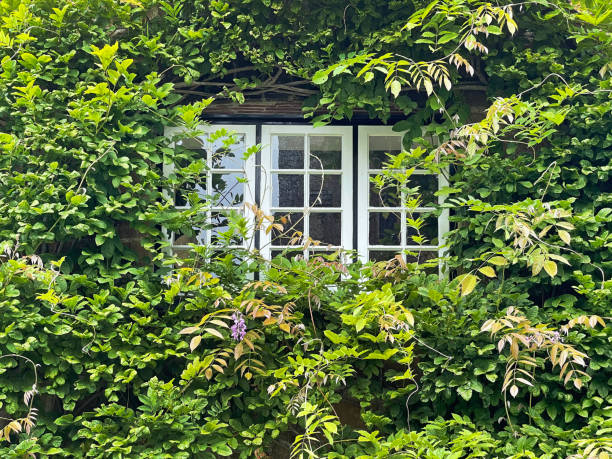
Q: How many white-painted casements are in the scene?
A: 3